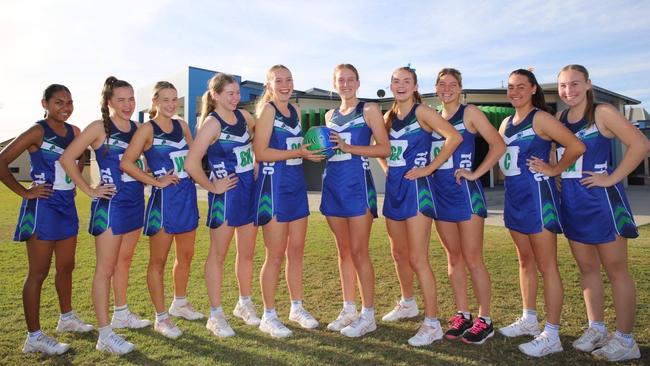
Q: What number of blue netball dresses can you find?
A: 10